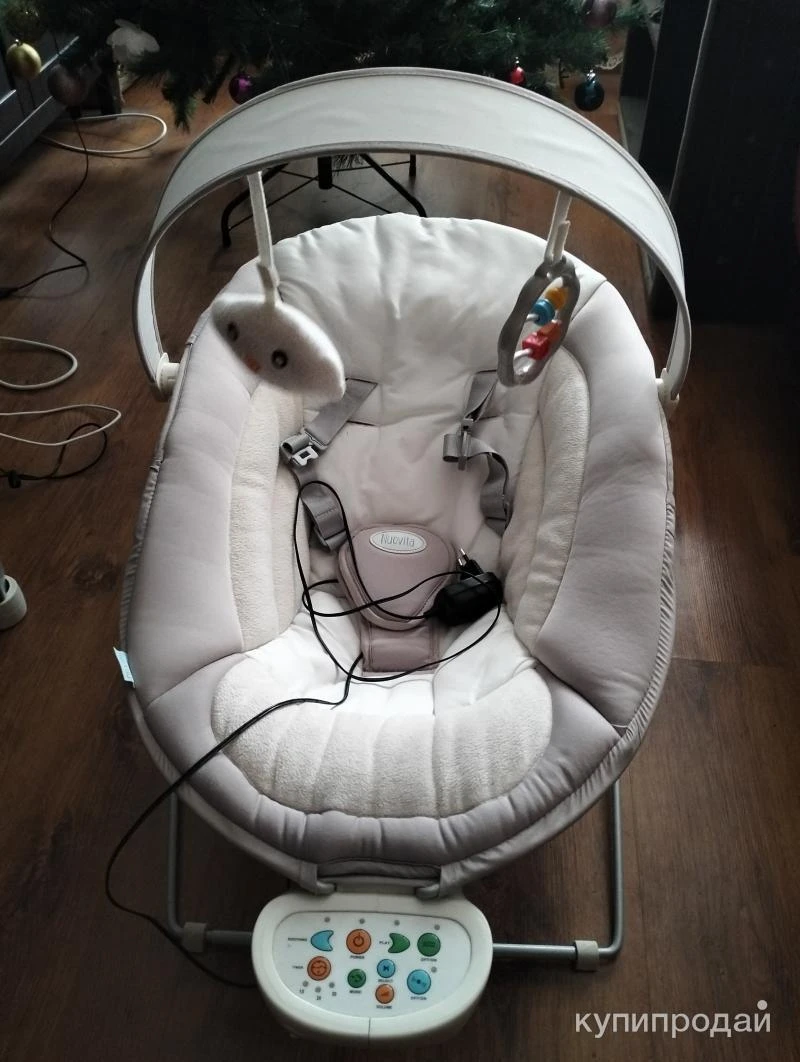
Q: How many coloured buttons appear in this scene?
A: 9